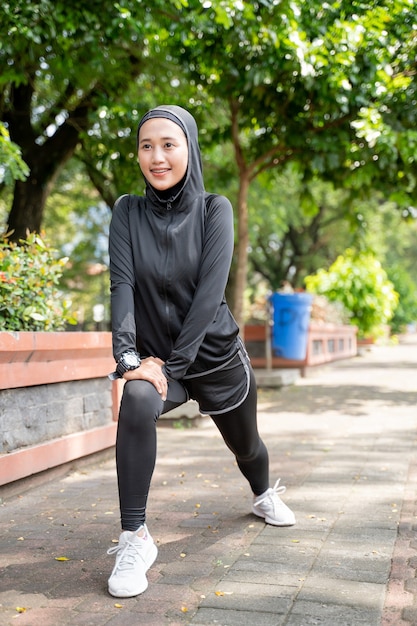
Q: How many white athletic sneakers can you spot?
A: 2